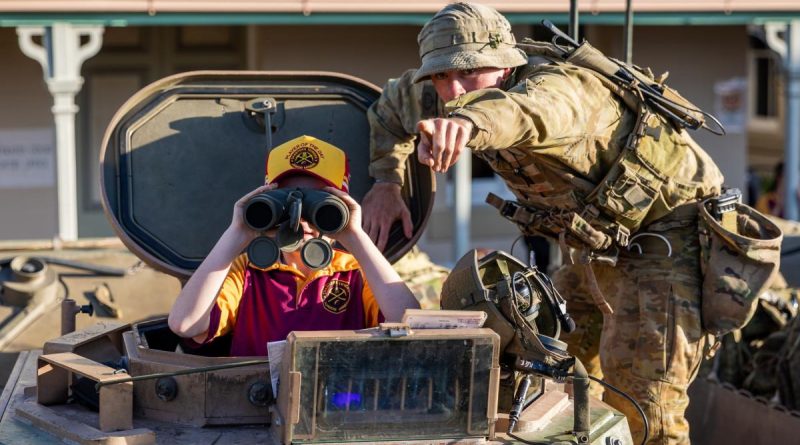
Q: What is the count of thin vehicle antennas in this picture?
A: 2